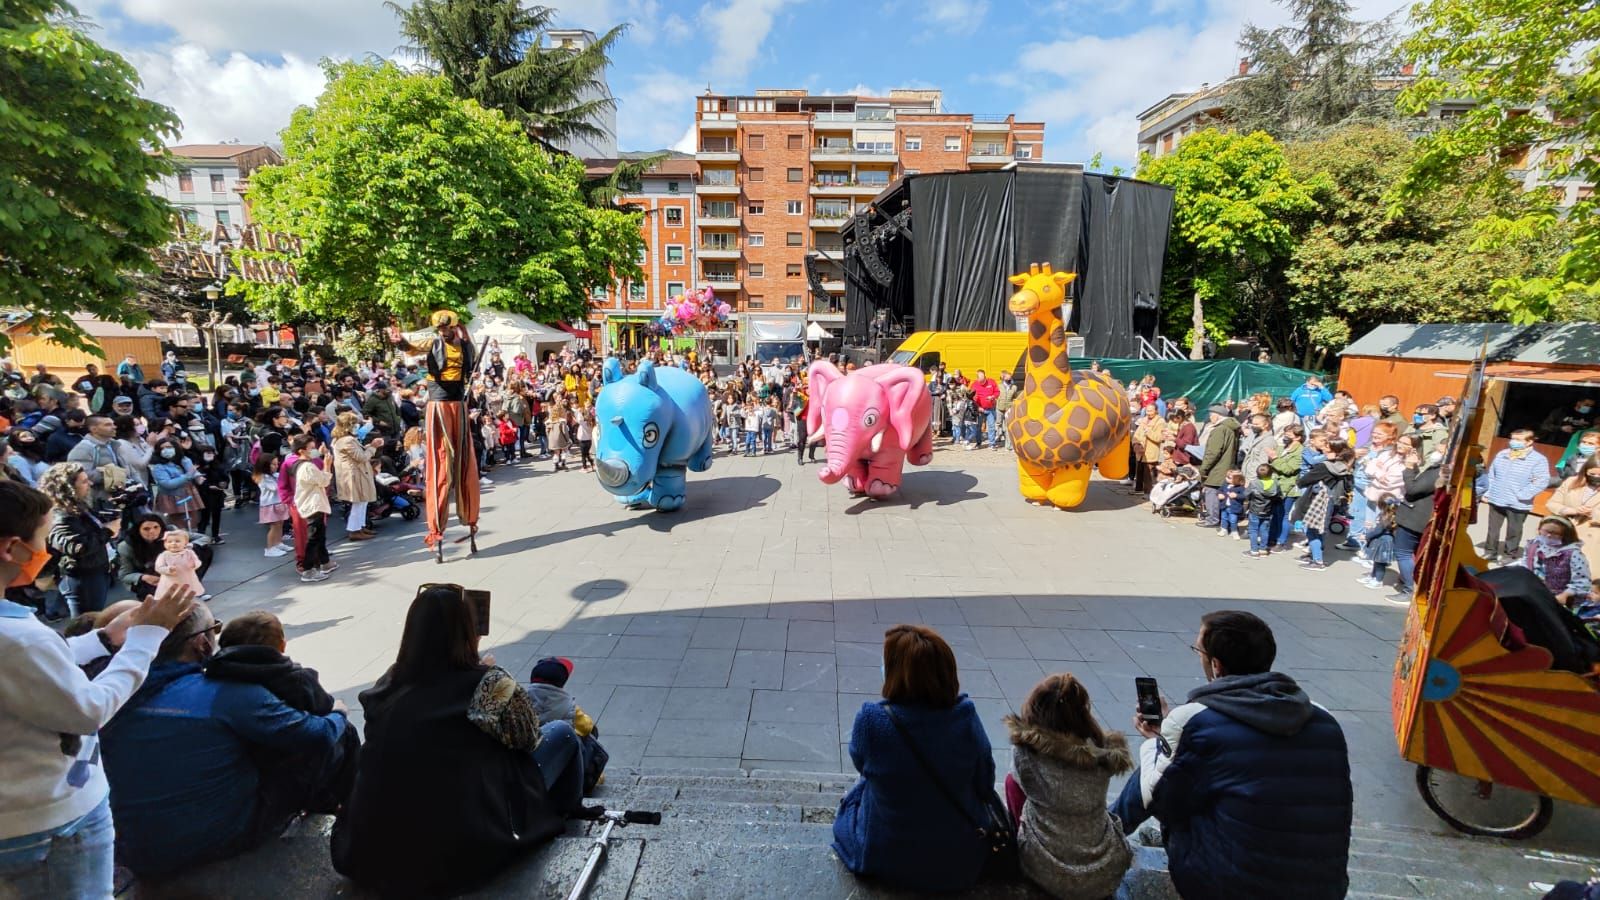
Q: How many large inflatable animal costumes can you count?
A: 3